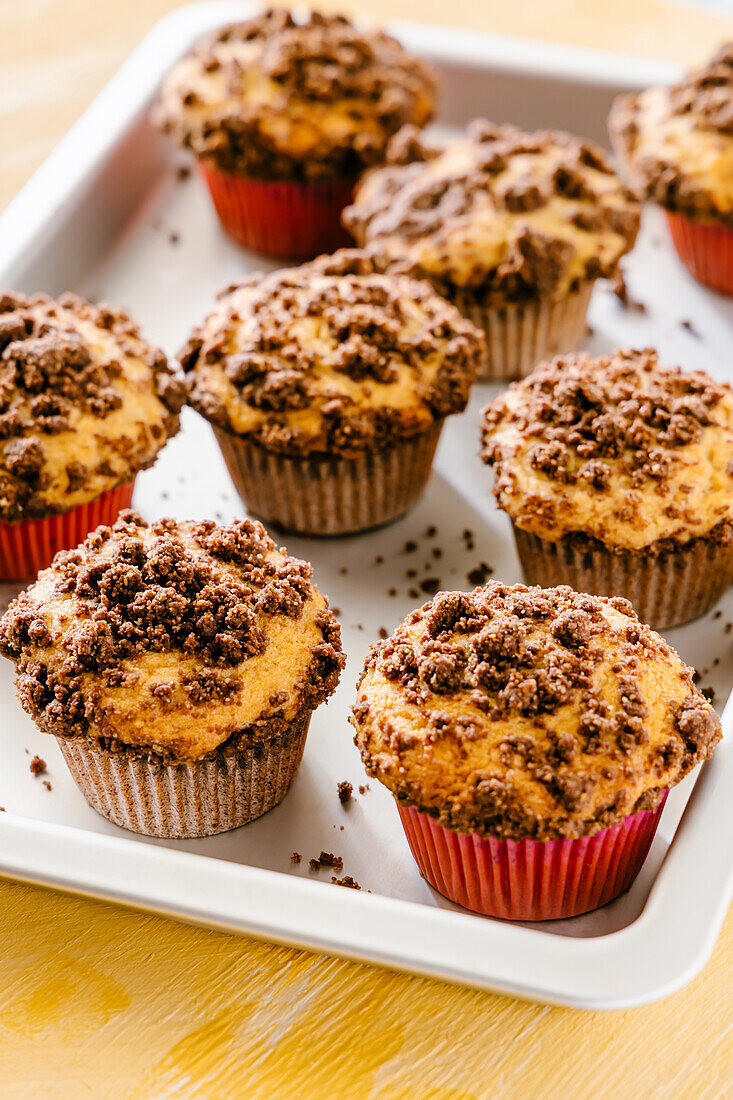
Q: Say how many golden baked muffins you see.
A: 8